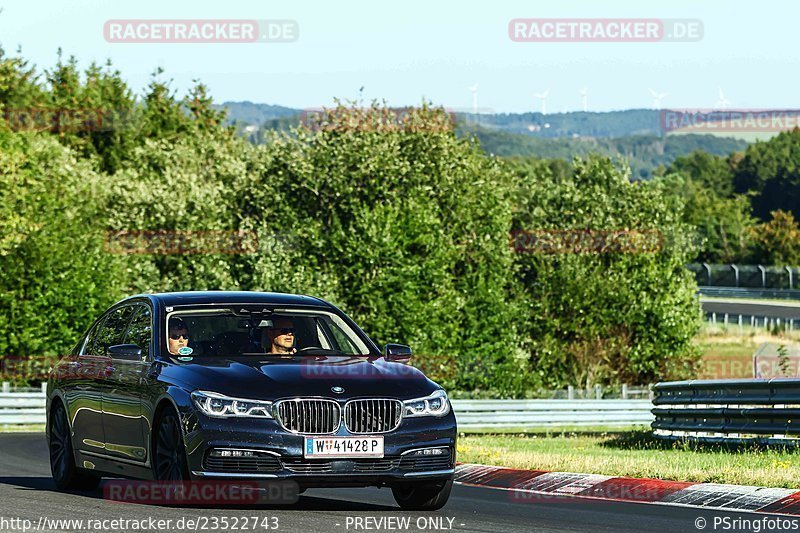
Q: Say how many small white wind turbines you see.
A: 5